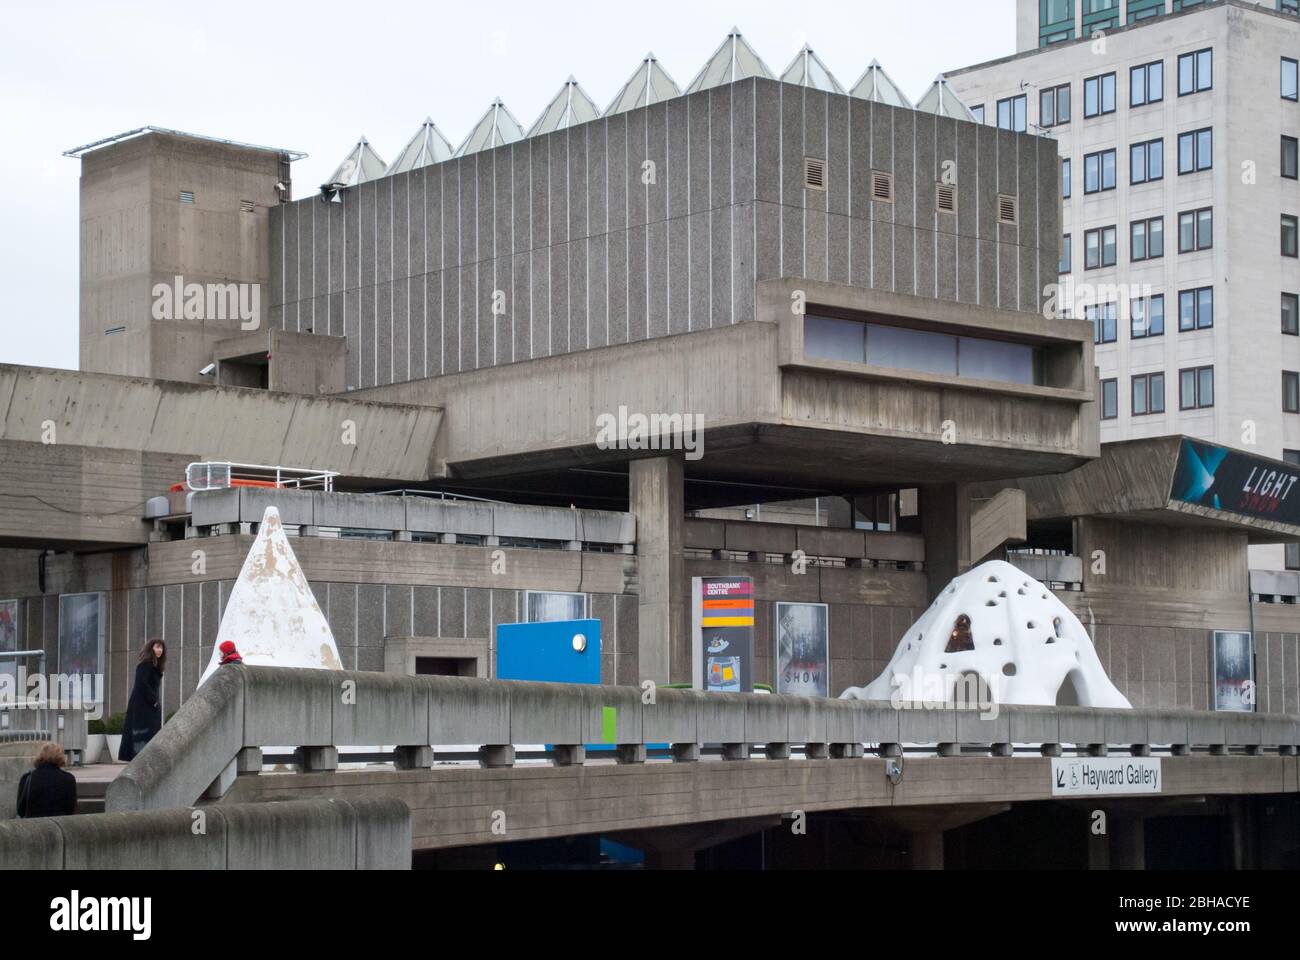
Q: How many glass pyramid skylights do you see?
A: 9